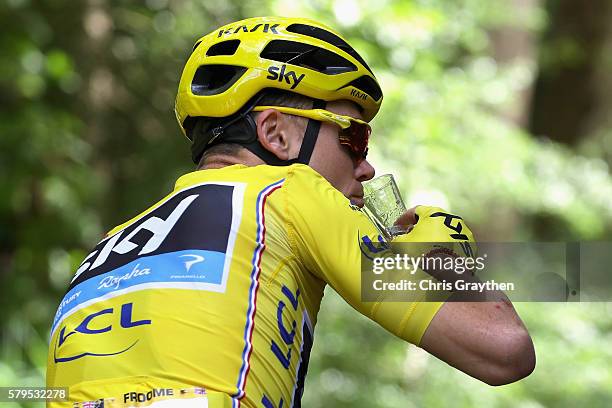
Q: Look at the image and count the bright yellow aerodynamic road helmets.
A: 1